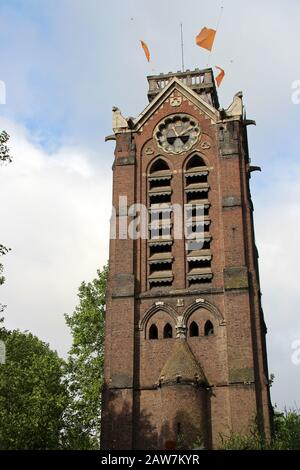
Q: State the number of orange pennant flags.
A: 3